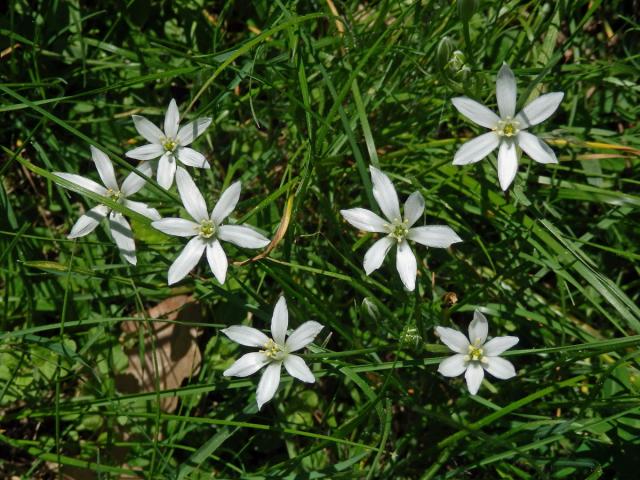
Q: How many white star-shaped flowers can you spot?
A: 7